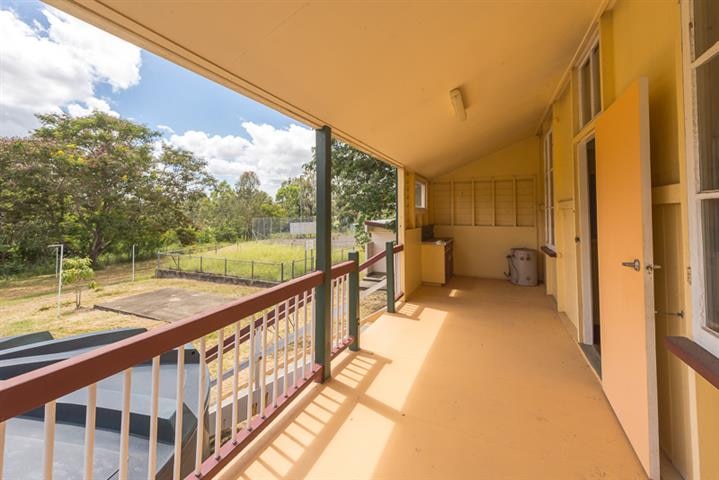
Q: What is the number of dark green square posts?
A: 3